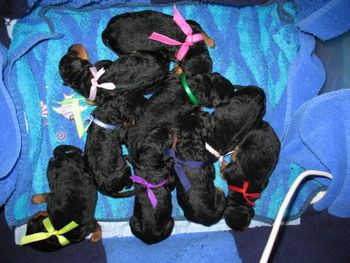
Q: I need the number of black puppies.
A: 9